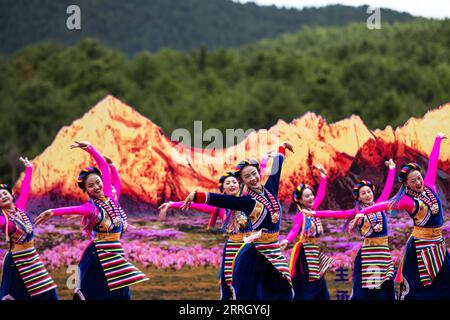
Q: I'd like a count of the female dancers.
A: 7